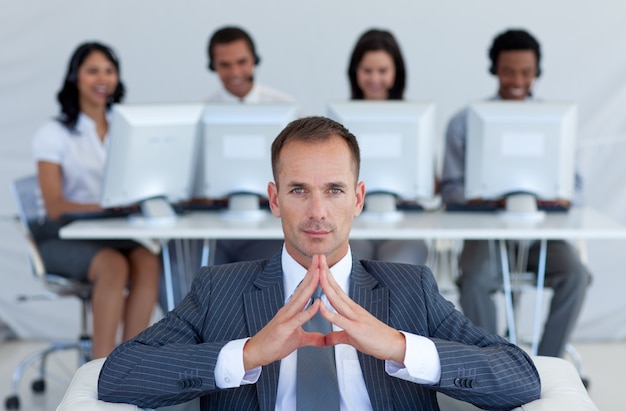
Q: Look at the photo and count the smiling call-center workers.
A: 4